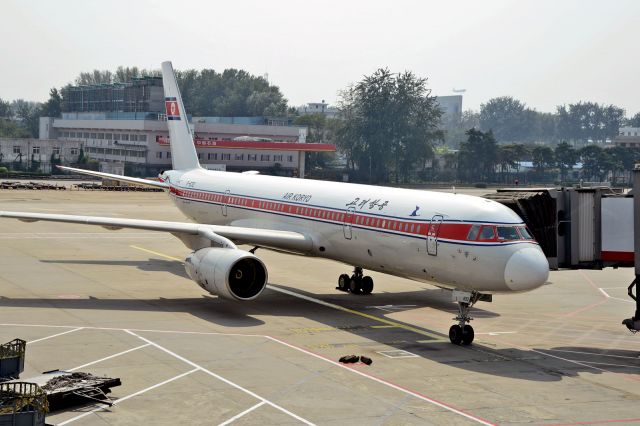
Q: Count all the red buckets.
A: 0